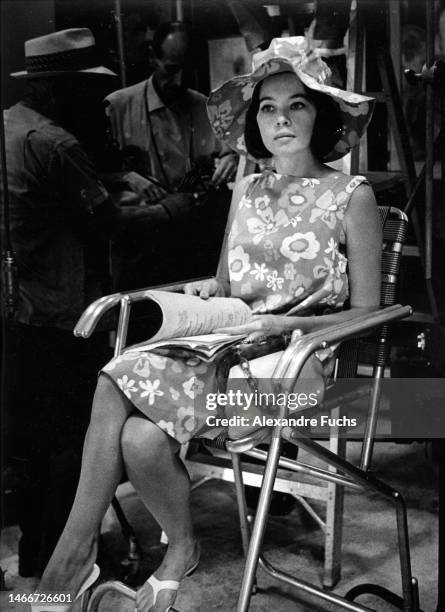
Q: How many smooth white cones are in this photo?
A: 0